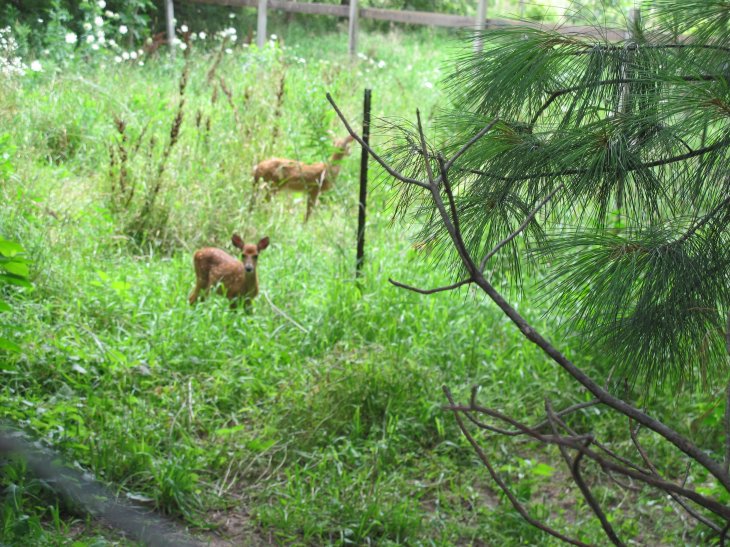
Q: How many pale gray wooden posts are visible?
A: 5